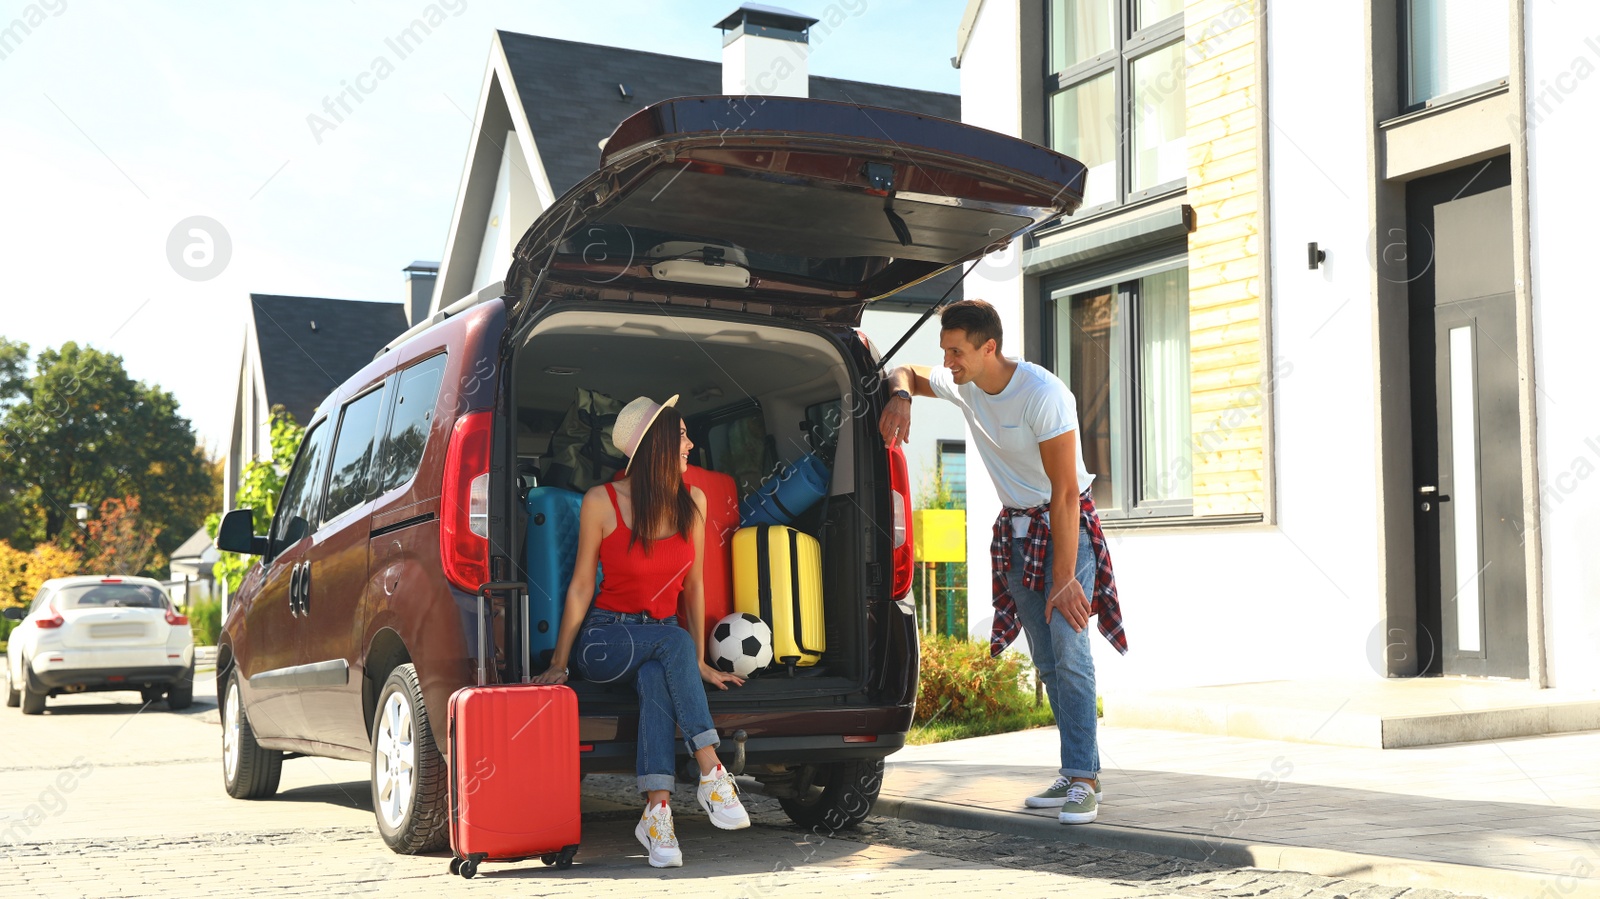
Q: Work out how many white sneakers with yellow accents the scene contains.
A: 2